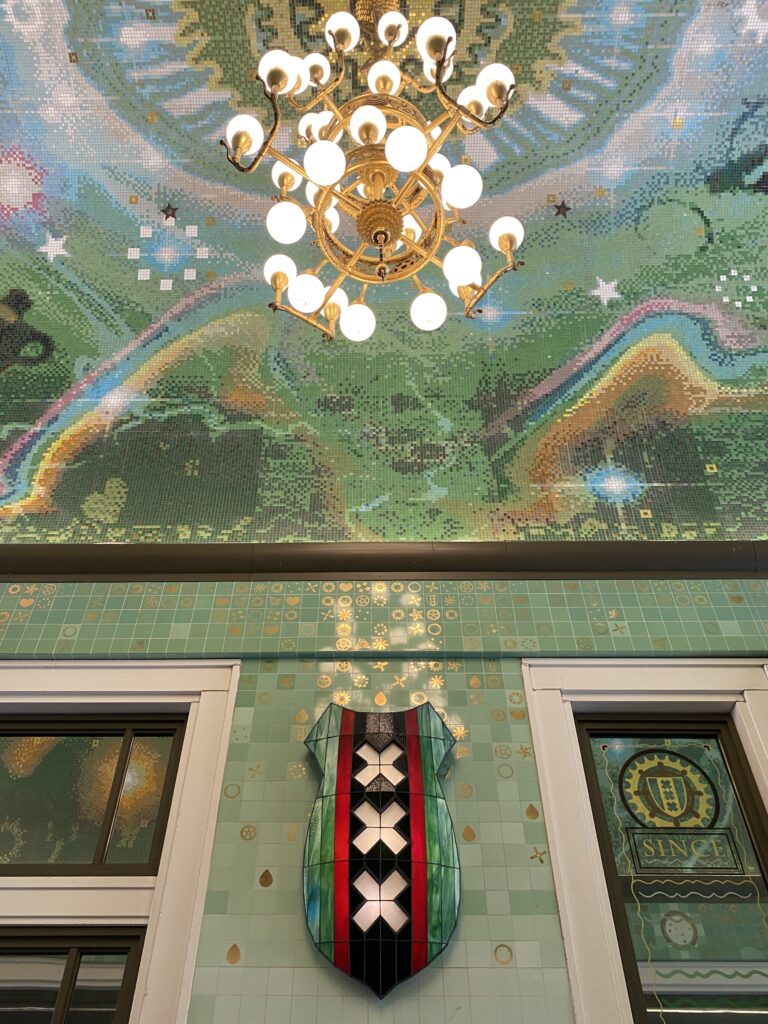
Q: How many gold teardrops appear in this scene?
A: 7